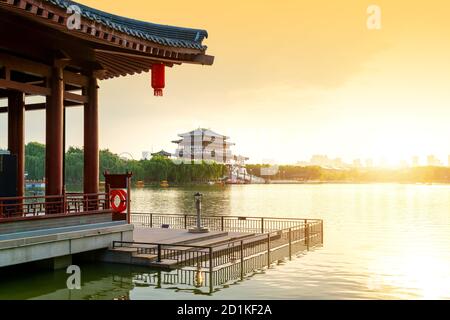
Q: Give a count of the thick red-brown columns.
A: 3